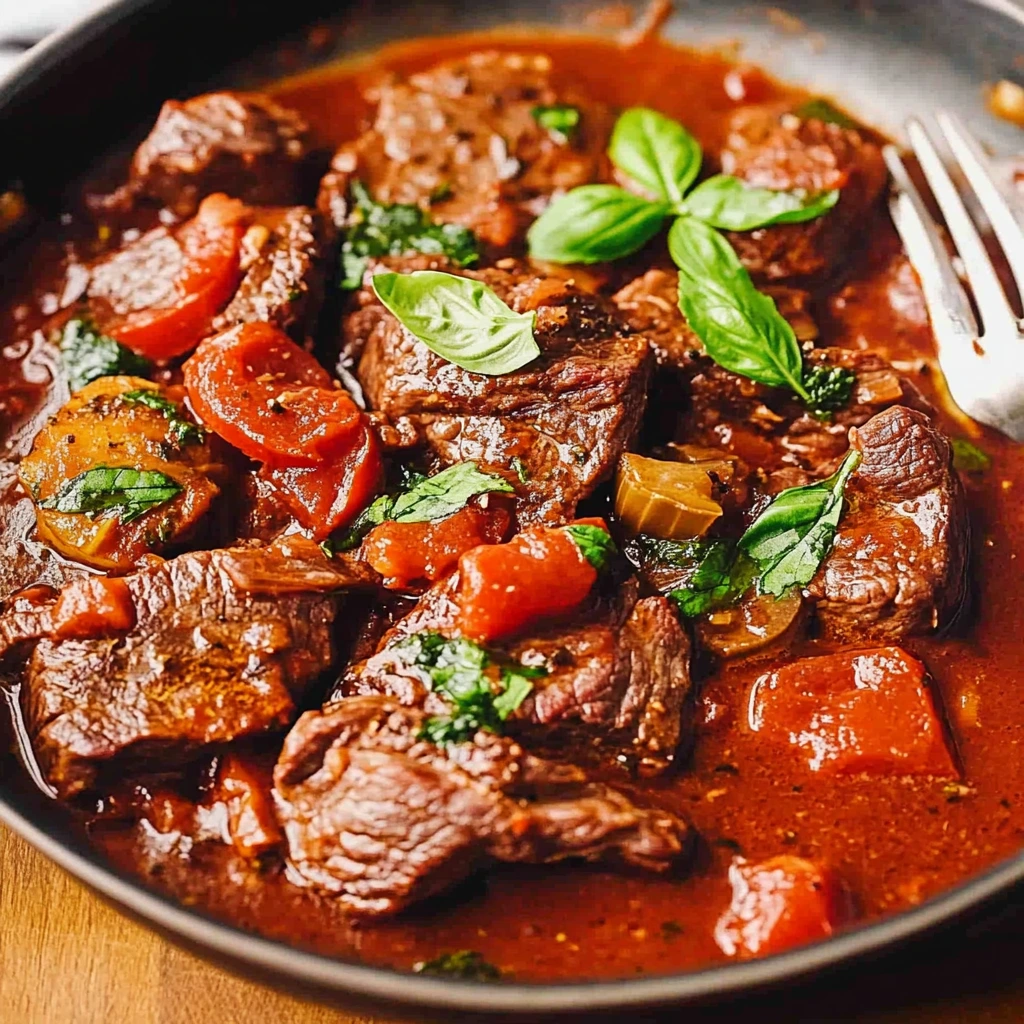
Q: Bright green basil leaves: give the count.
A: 5